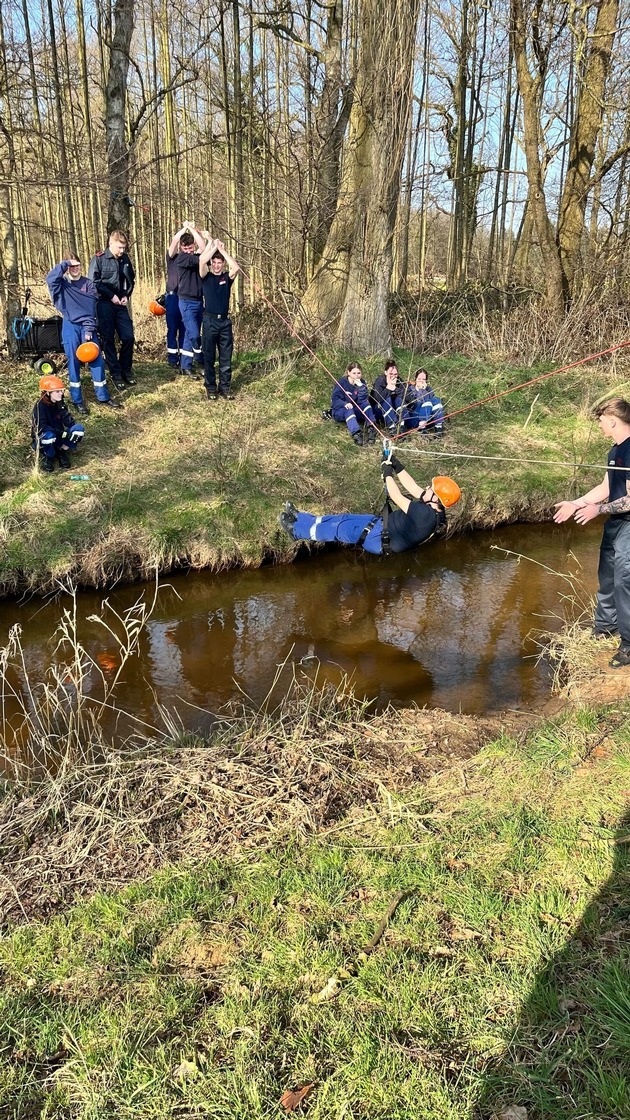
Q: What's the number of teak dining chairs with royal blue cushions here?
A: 0